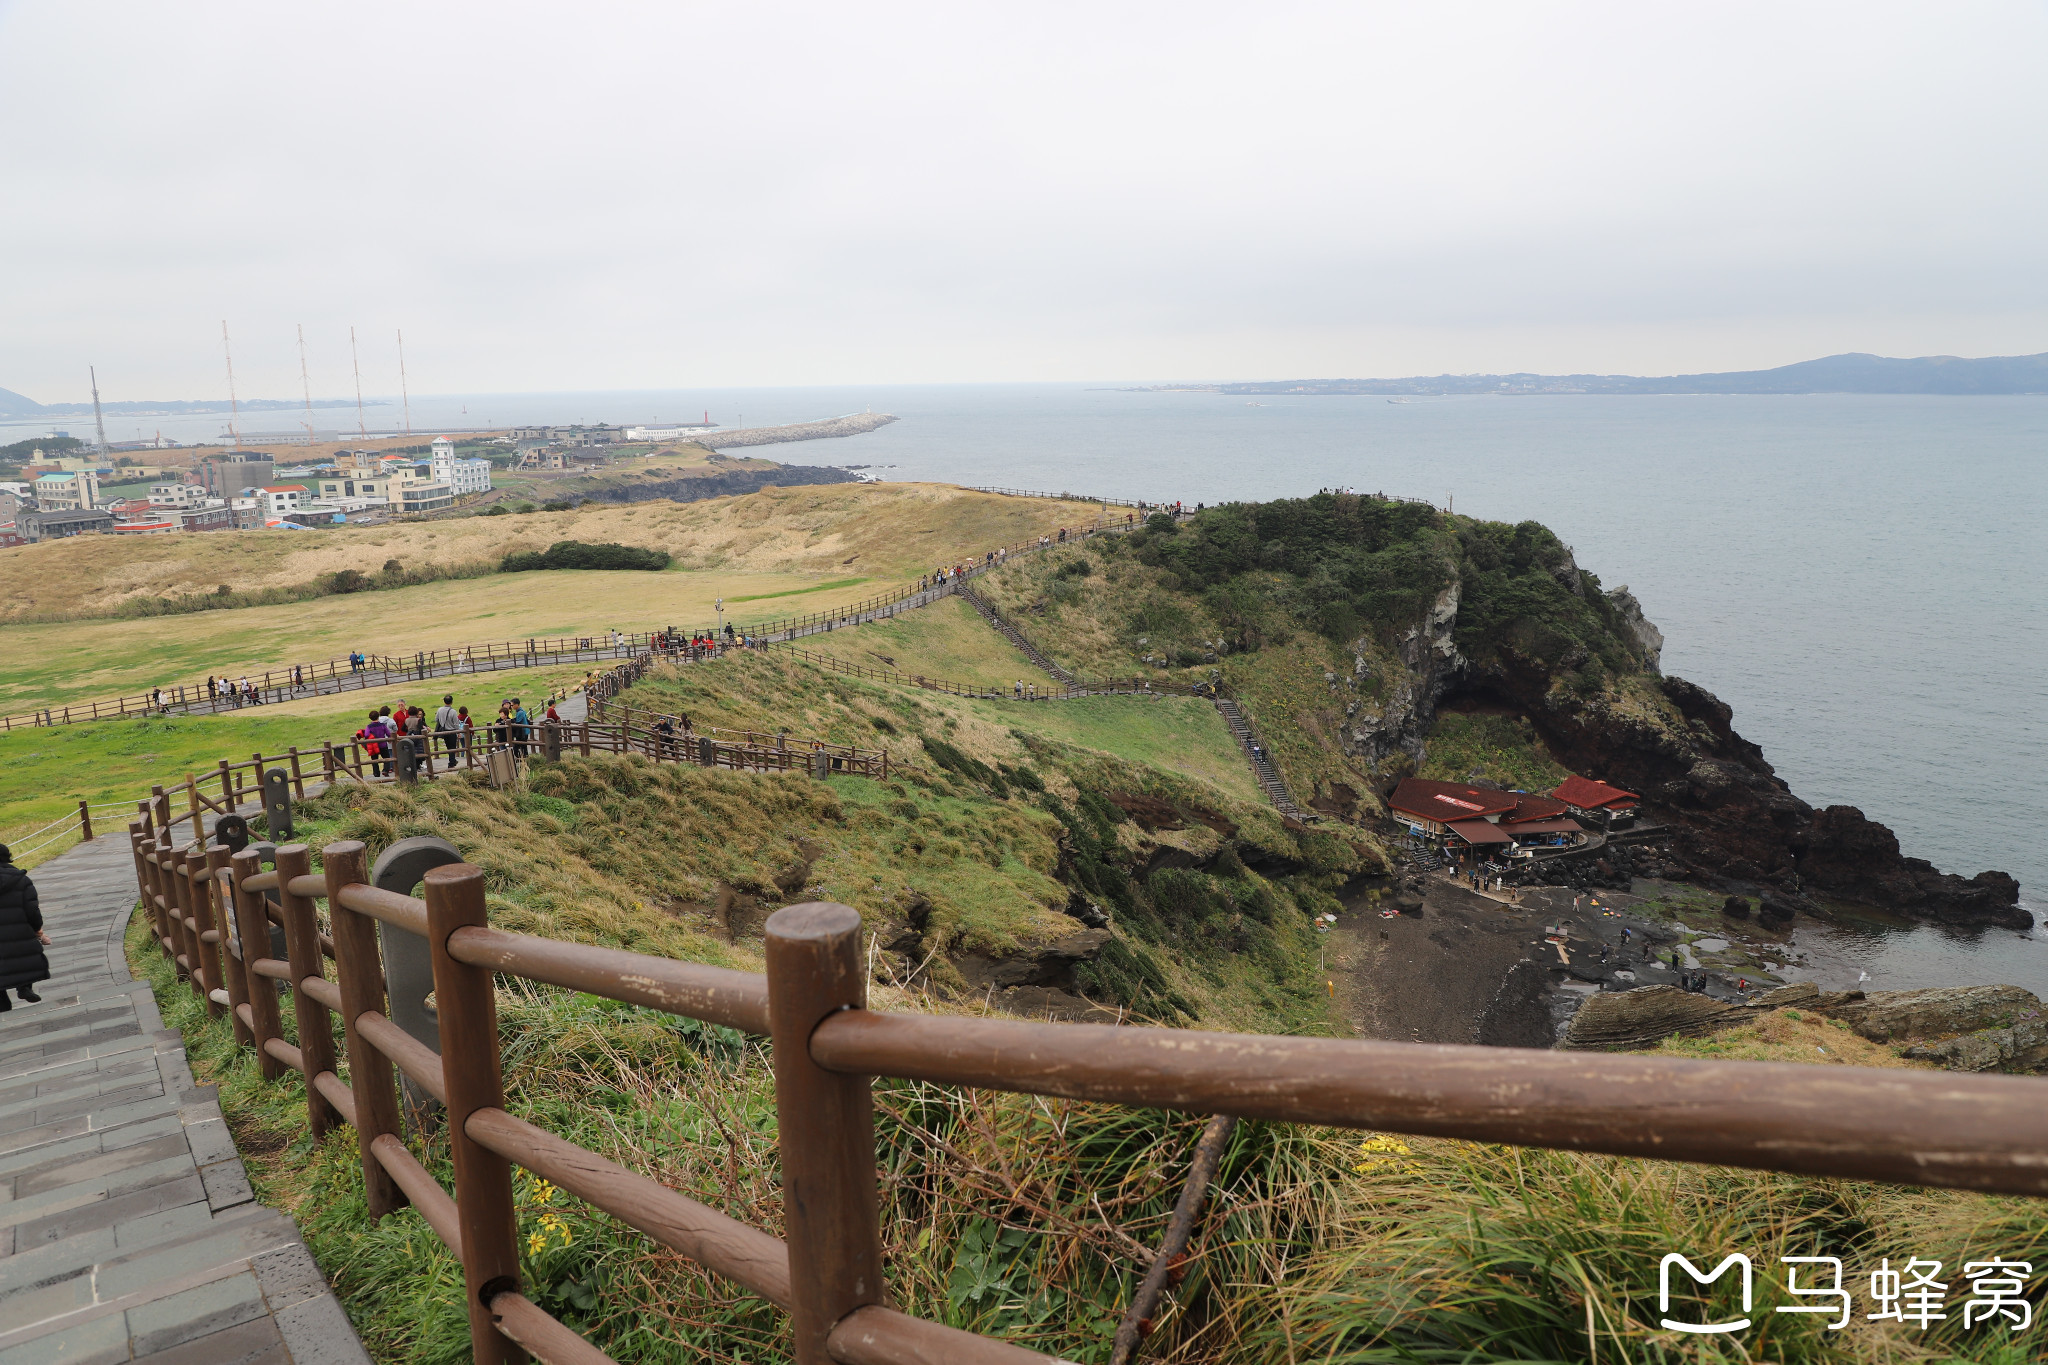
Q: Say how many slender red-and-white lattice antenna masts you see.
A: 4